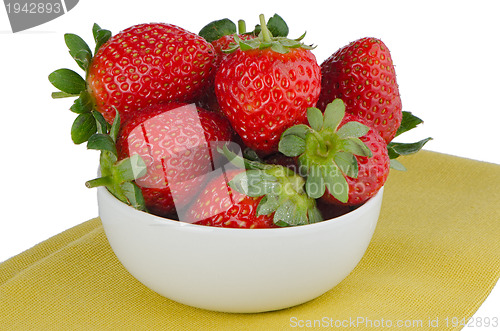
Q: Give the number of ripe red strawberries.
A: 7